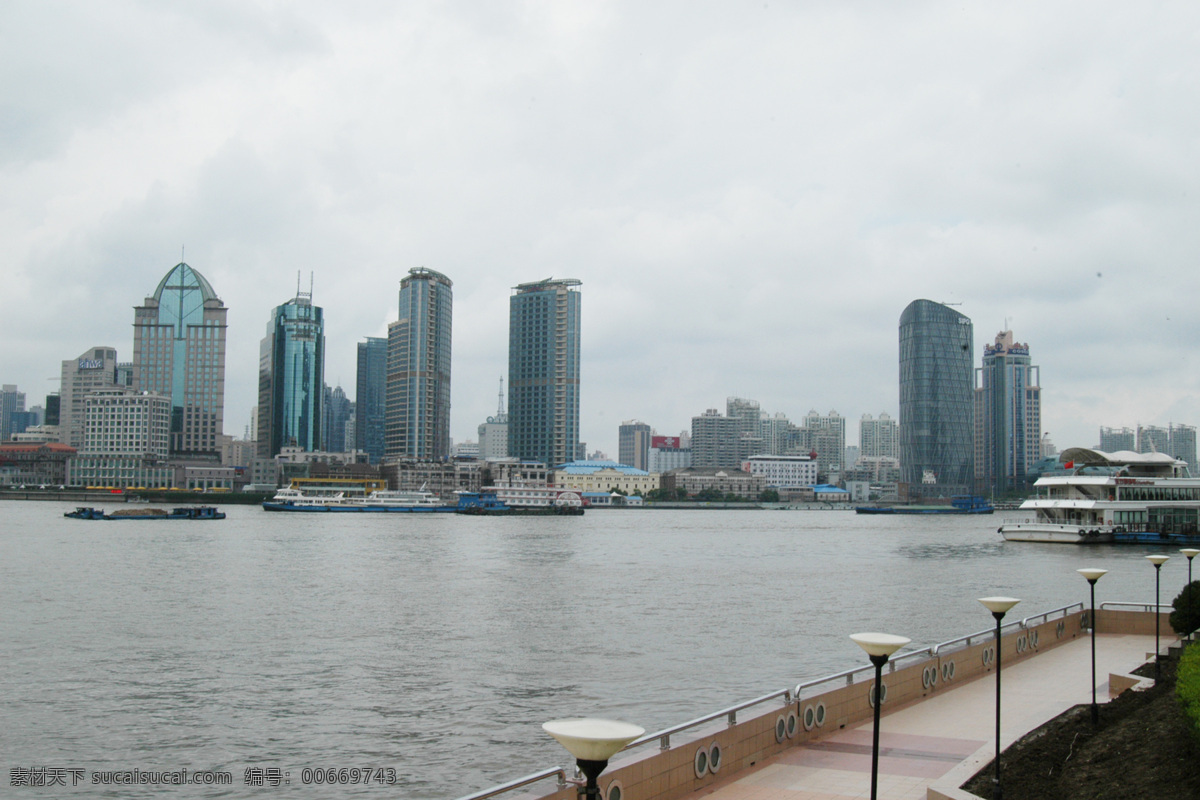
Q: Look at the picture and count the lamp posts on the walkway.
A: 6